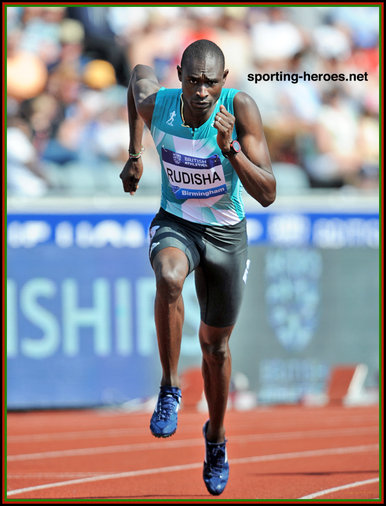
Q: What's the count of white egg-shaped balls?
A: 0